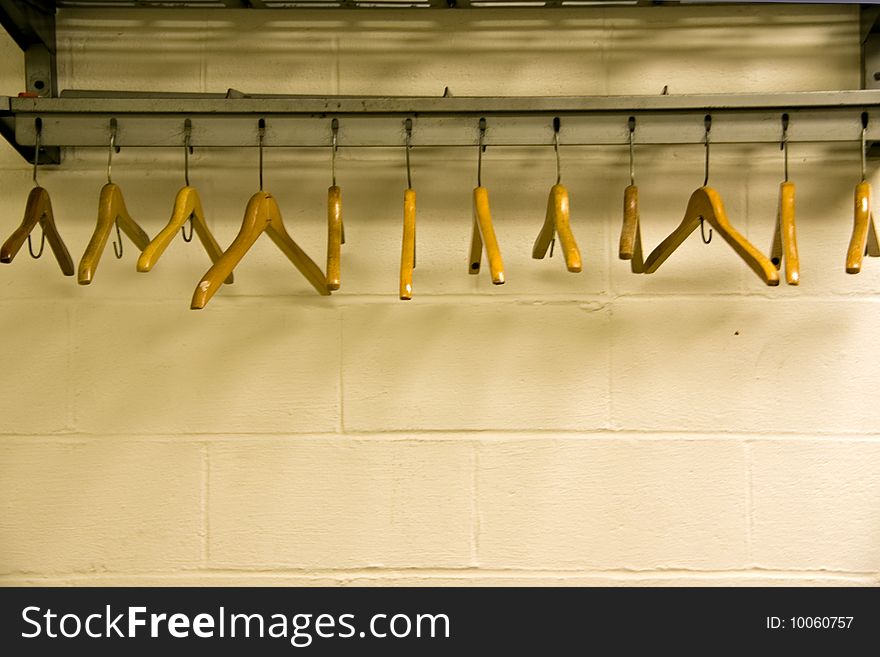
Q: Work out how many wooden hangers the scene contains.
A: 12